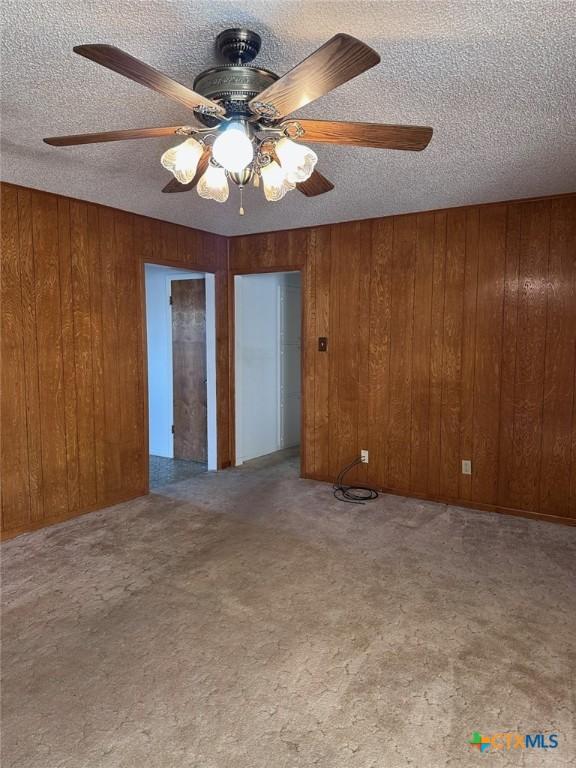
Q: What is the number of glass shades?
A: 5